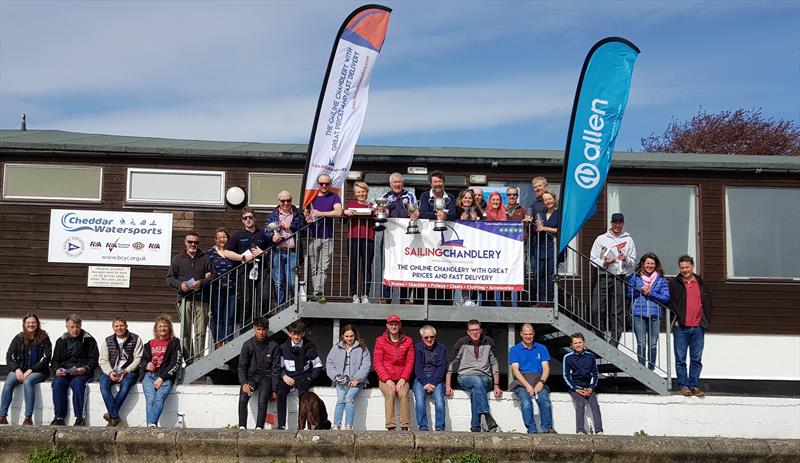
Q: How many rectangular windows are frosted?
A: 3